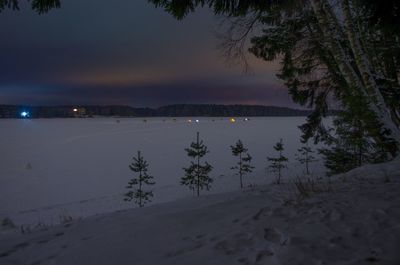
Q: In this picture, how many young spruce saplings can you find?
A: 5